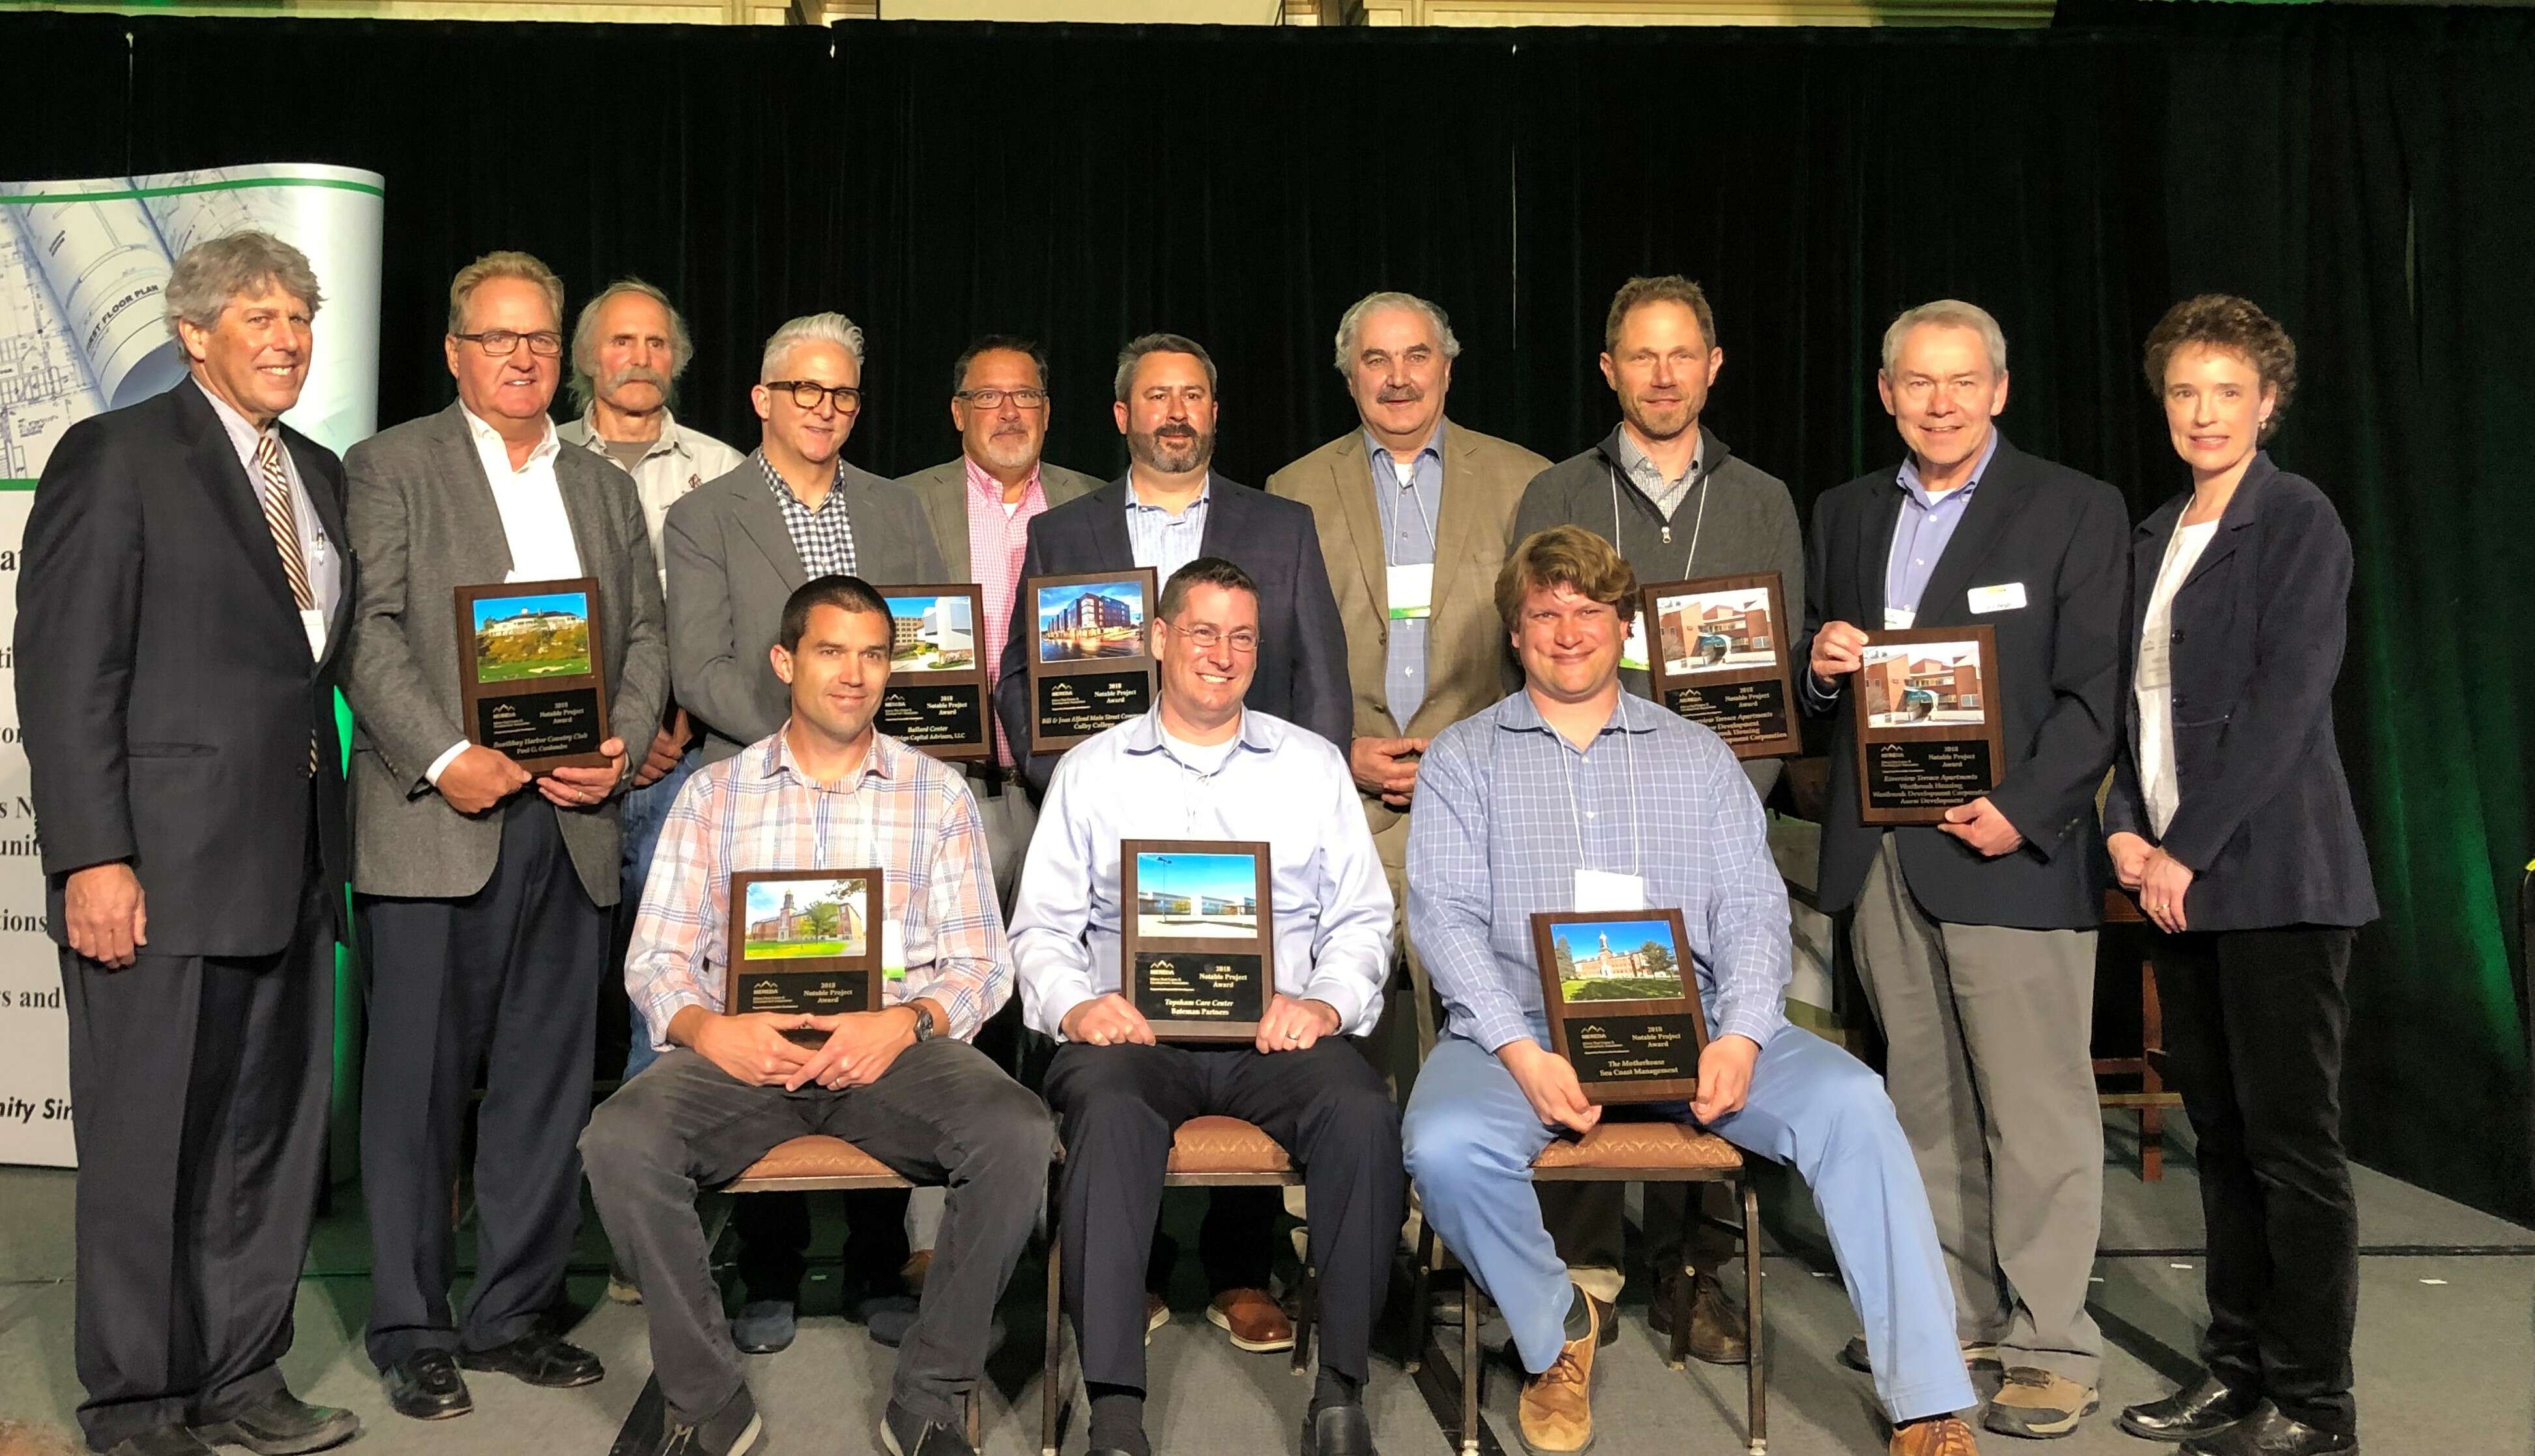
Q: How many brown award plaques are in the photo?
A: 8